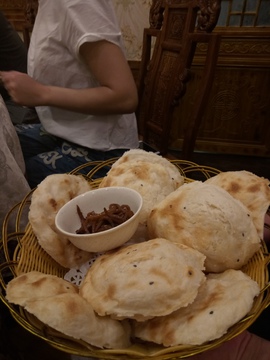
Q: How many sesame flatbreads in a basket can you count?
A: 7